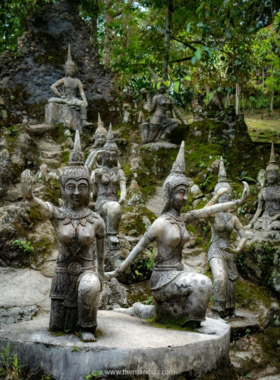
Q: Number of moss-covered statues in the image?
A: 8